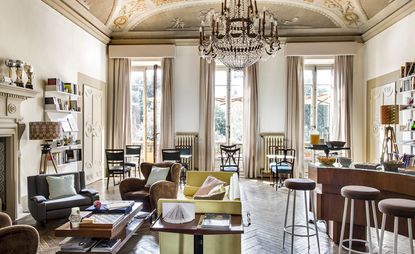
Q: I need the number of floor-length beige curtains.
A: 6